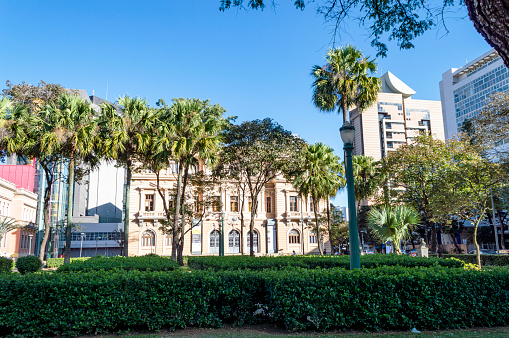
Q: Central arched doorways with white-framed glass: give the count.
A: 3